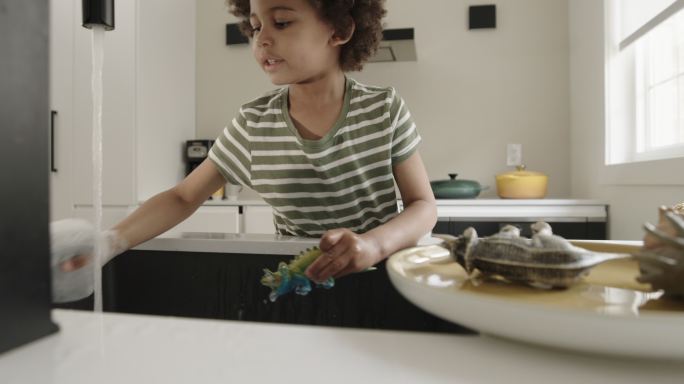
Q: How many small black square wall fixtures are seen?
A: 2